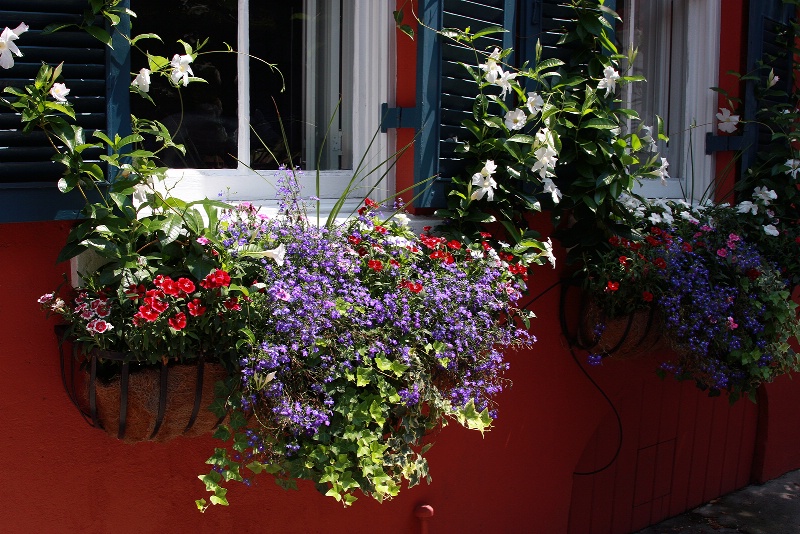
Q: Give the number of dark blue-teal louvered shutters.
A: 4